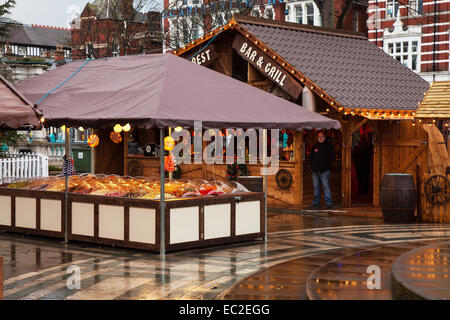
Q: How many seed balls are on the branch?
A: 0